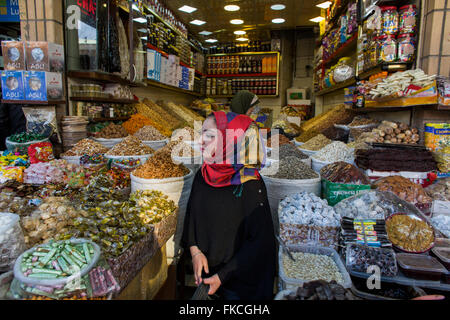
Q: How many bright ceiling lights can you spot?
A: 12